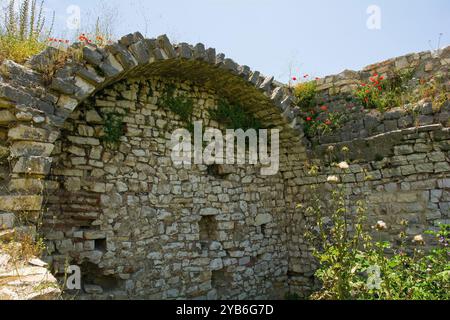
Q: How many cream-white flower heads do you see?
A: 4